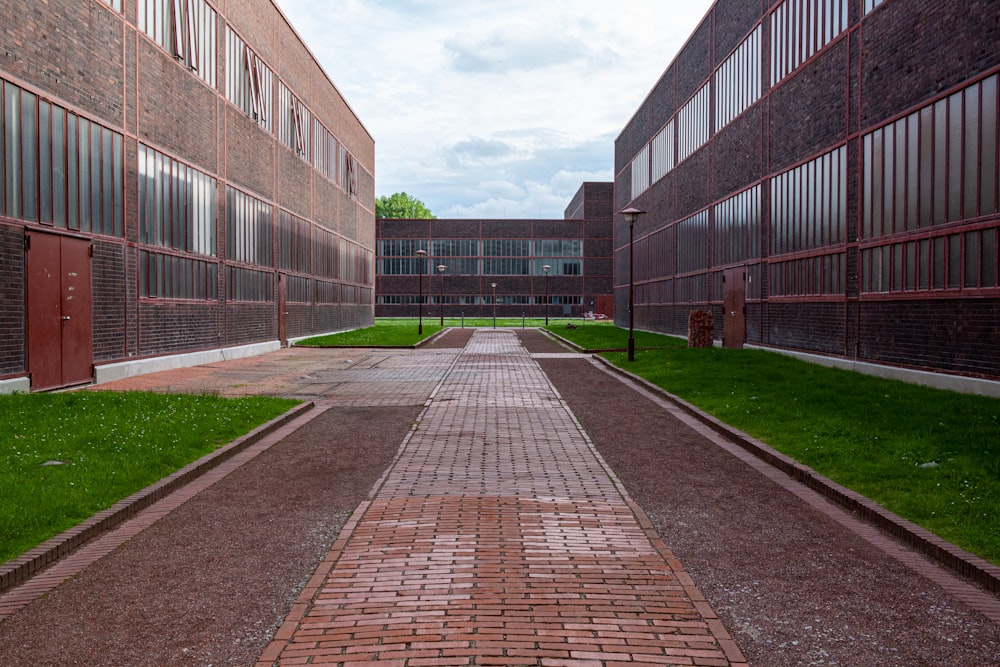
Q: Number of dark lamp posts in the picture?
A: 5